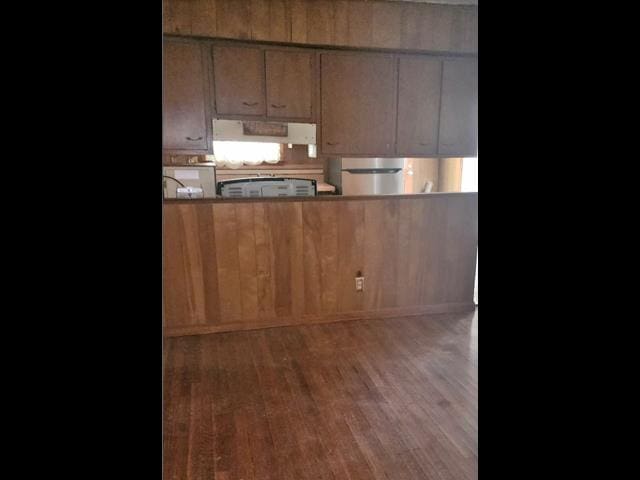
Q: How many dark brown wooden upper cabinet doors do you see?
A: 6